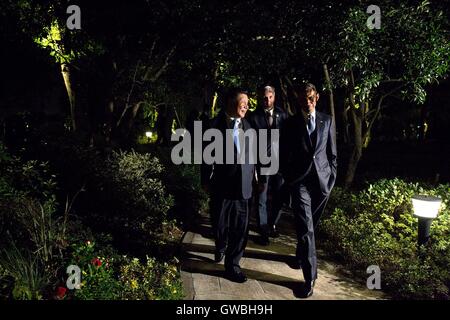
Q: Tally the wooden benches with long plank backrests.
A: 0